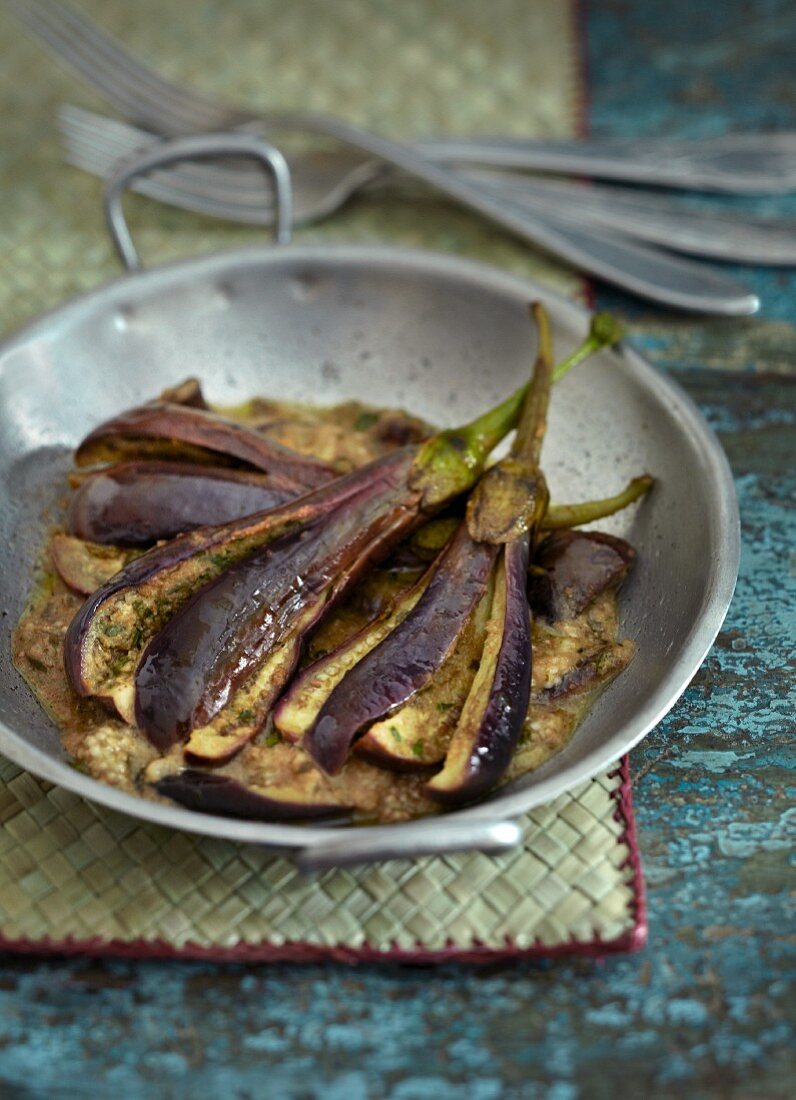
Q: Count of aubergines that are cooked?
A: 3